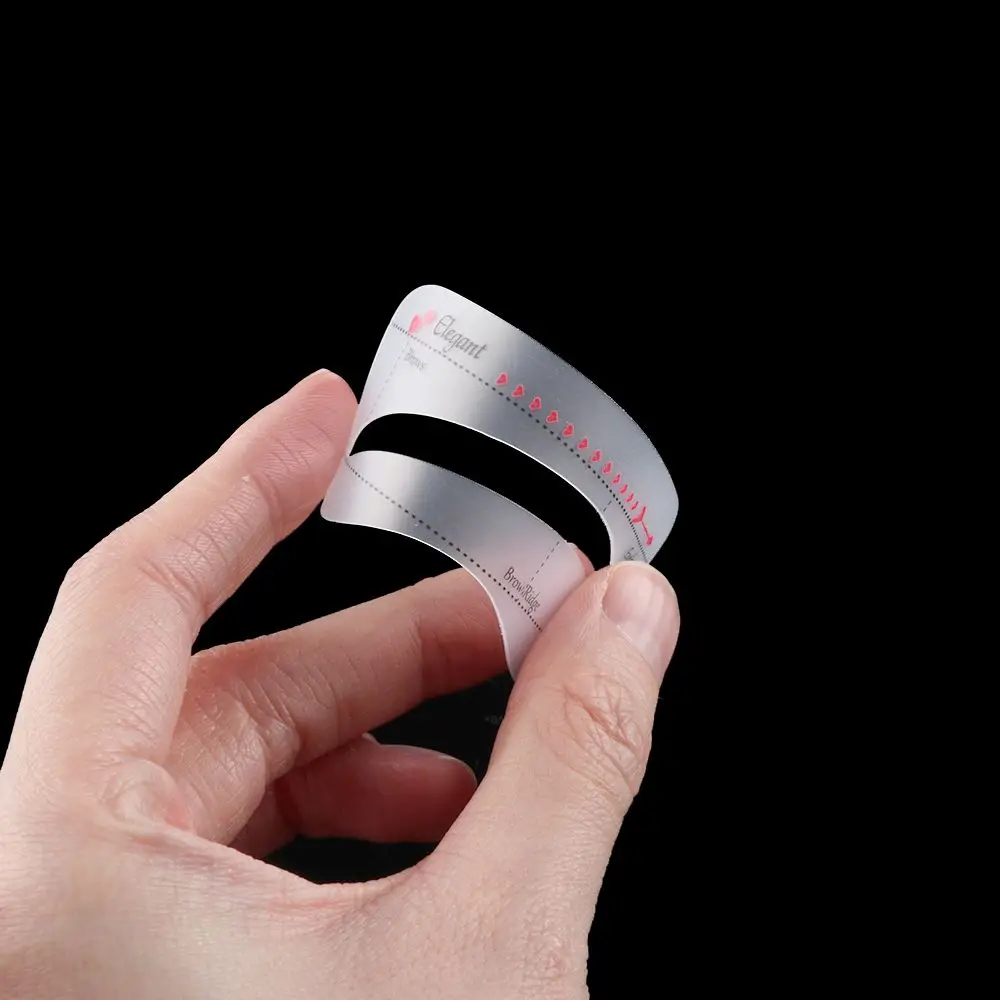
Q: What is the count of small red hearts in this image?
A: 12